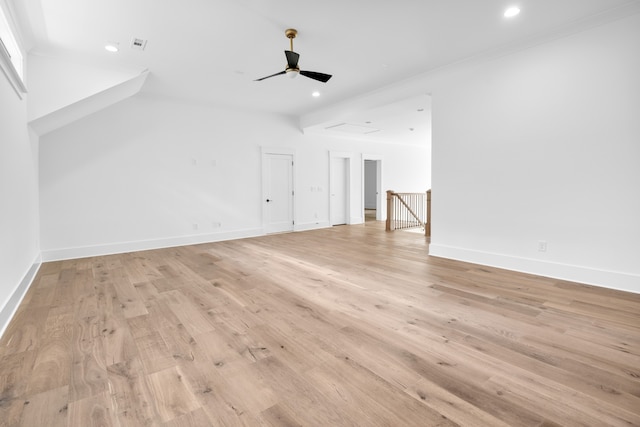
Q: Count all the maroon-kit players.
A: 0